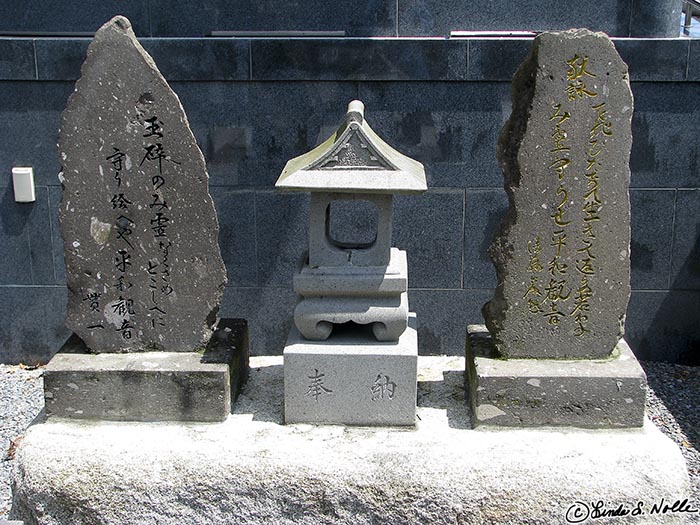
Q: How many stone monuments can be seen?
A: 3